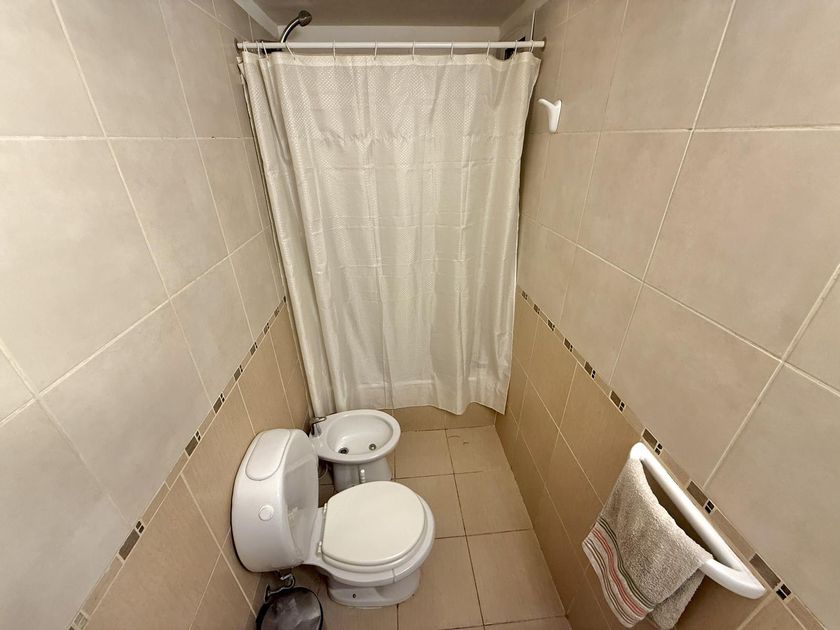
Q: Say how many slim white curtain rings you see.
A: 11